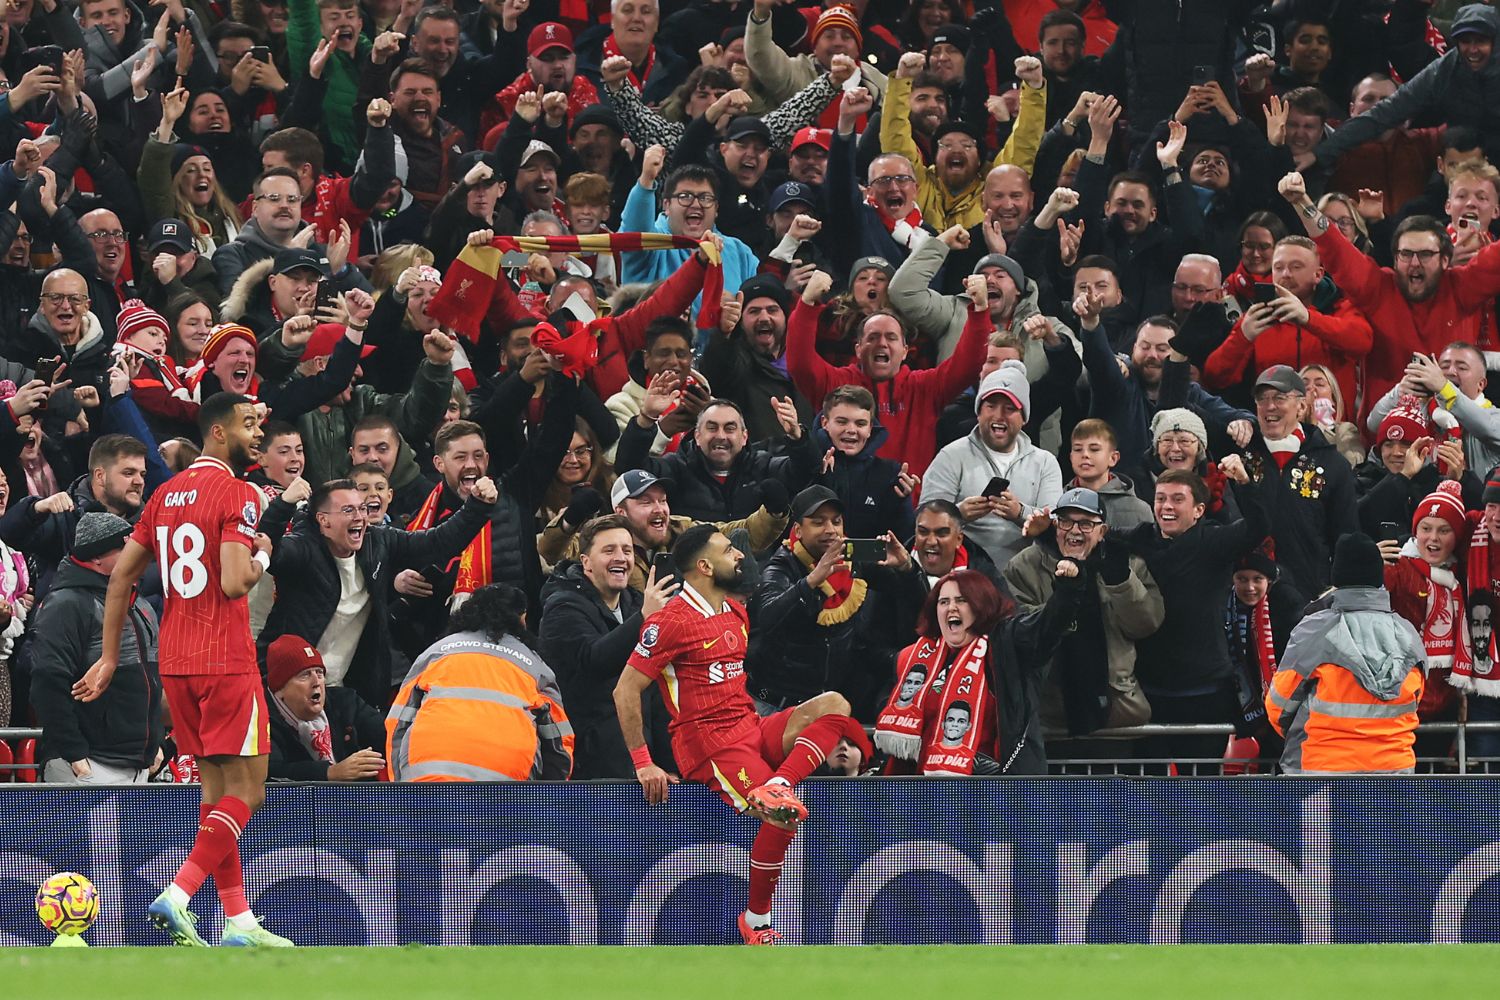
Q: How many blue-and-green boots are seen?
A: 2